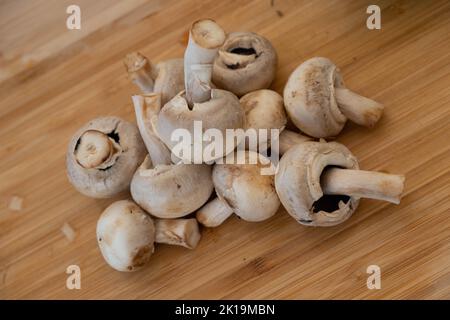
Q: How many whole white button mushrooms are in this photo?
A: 10